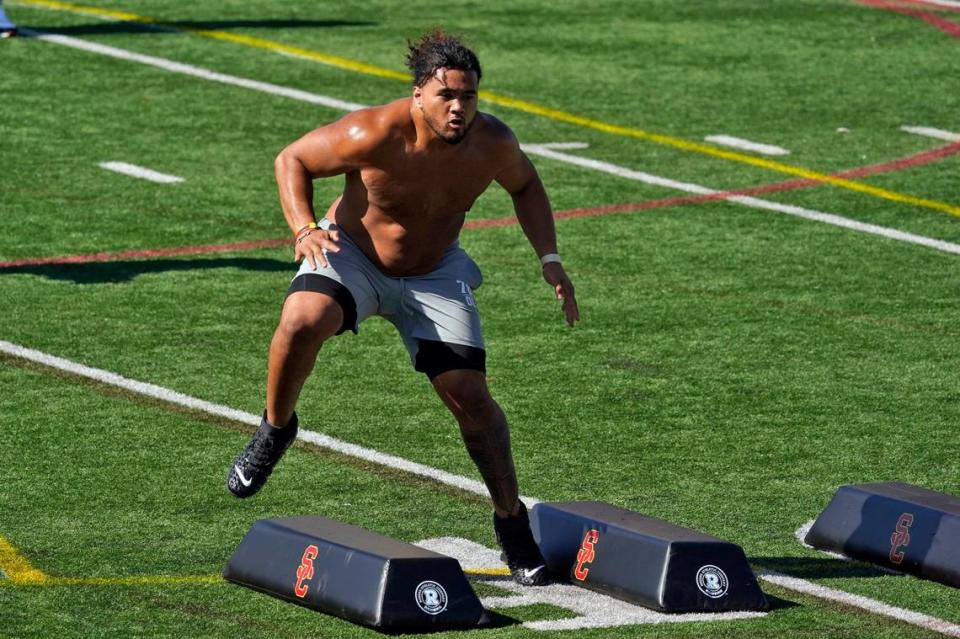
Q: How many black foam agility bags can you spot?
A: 3